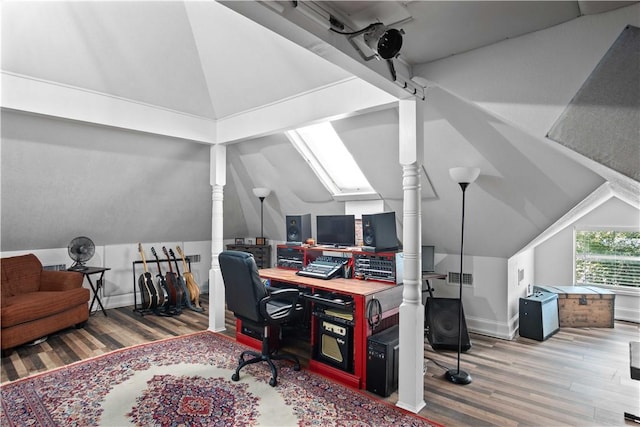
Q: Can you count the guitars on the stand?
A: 5